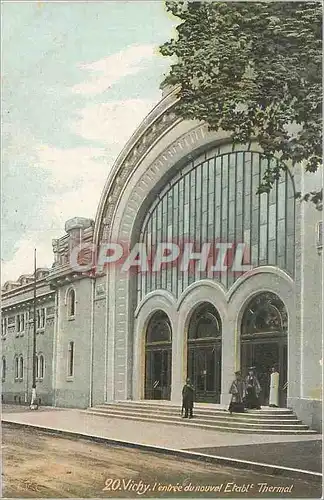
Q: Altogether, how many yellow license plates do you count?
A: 0